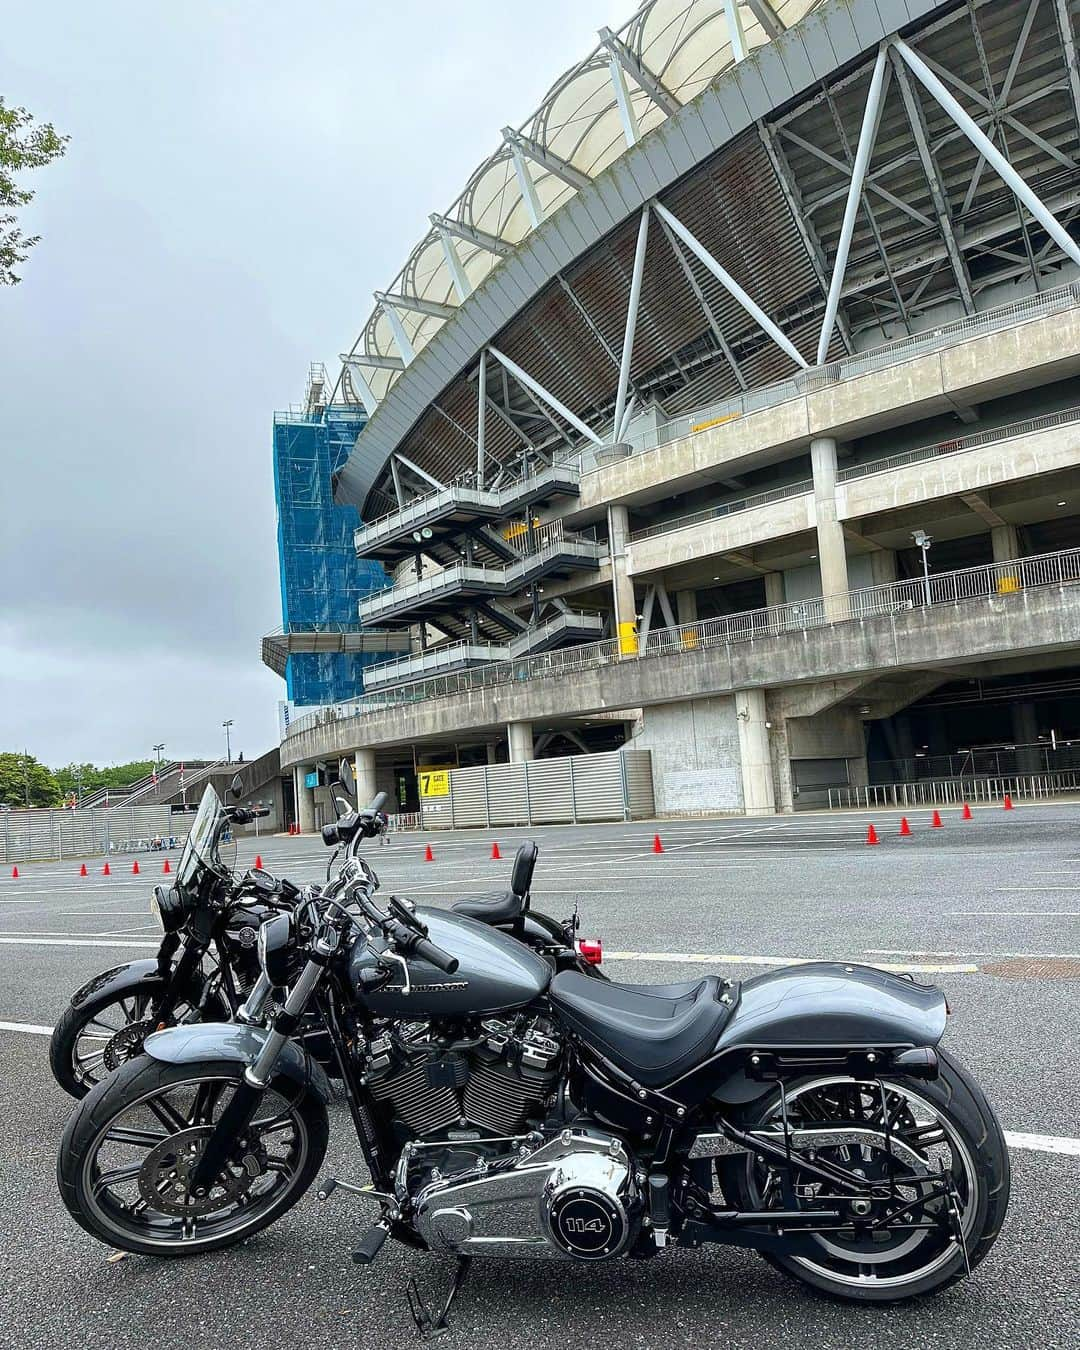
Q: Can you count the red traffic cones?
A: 14